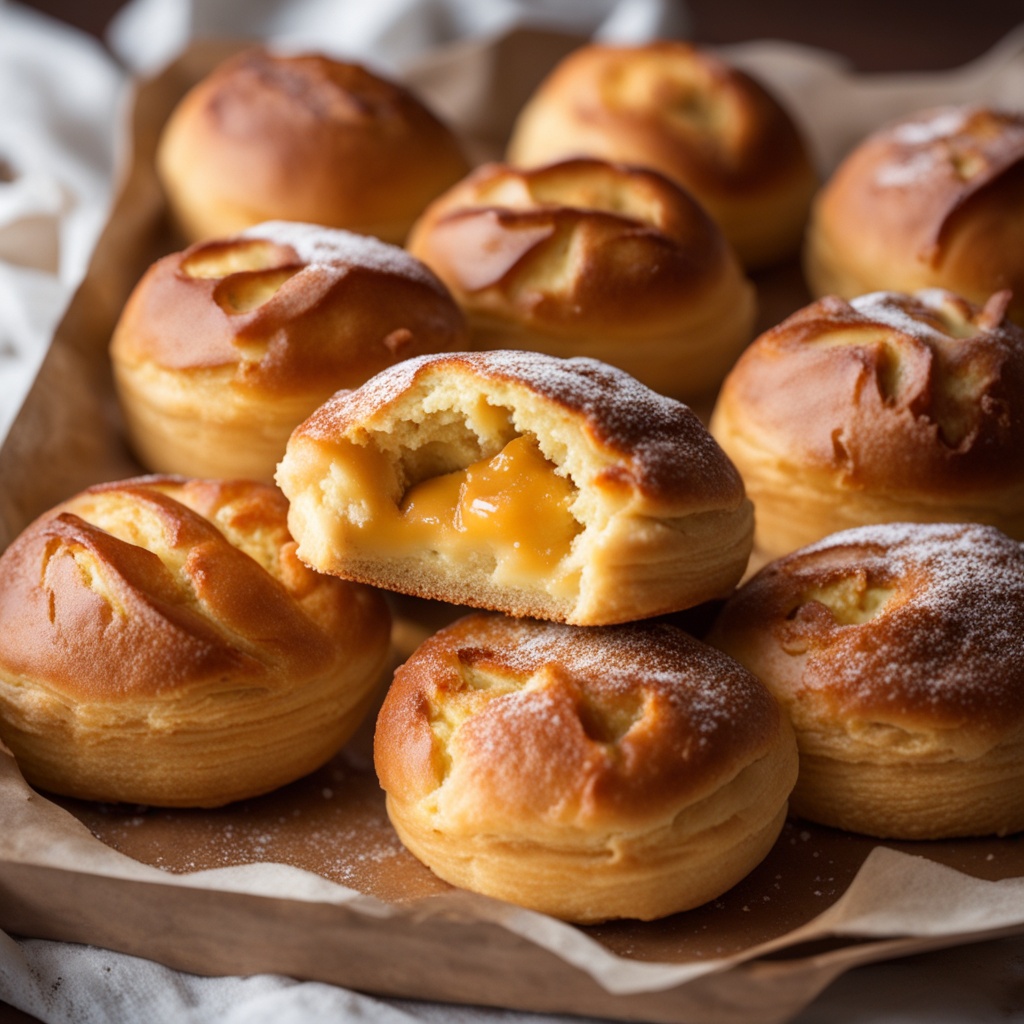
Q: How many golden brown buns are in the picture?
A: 10